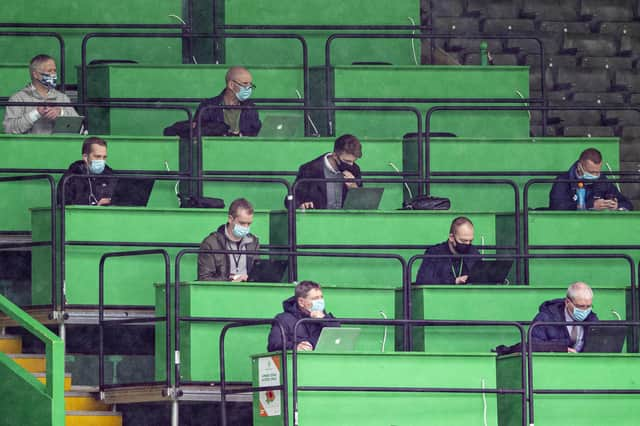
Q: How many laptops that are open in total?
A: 8